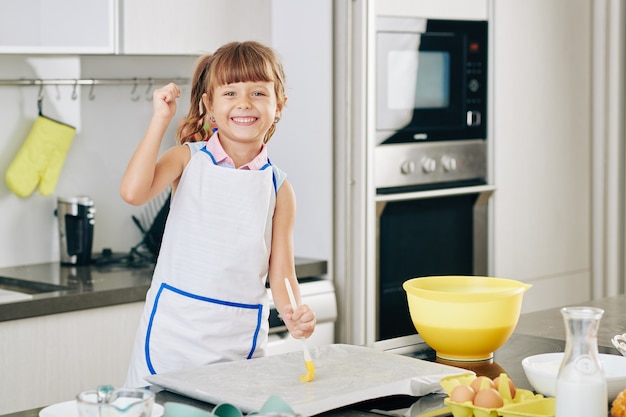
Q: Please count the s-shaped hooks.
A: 6